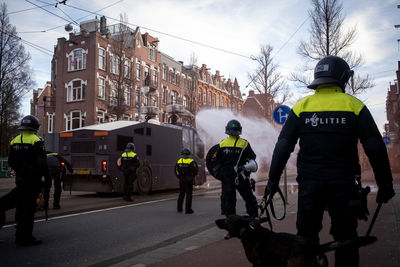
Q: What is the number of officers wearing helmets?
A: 5